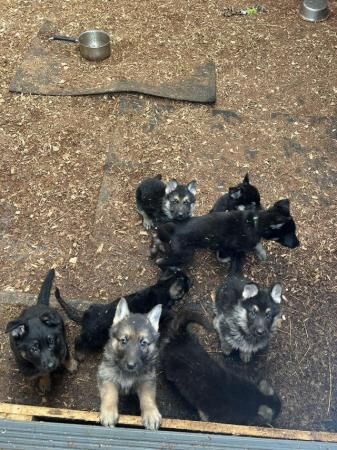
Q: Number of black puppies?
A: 5